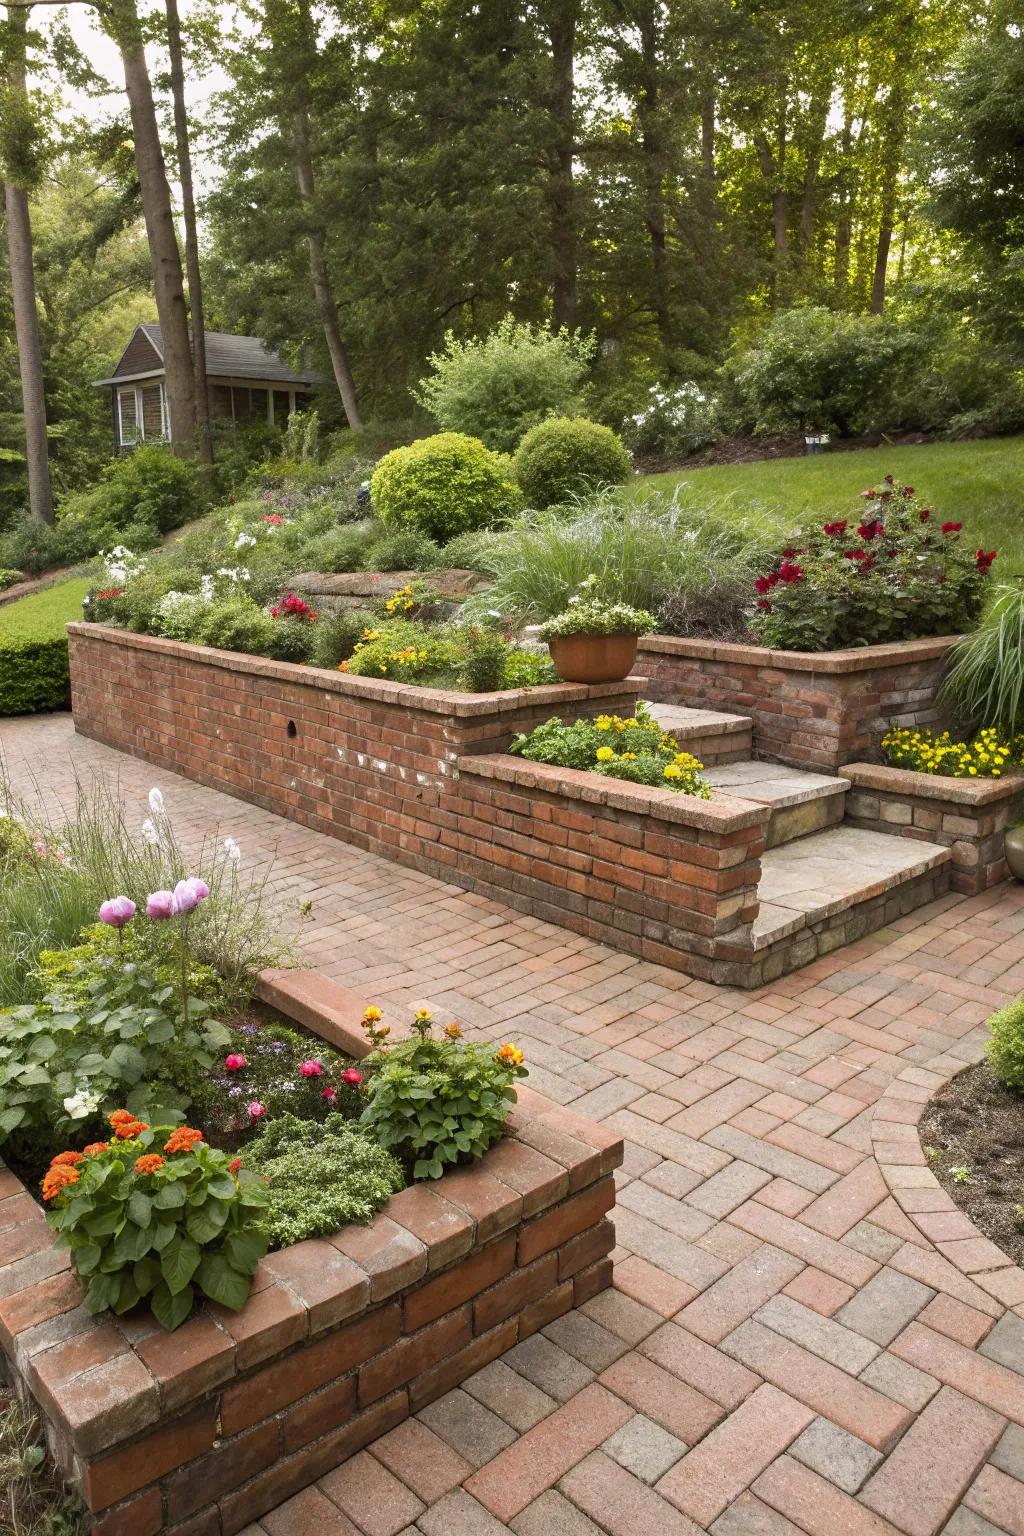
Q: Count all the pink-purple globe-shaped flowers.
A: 3